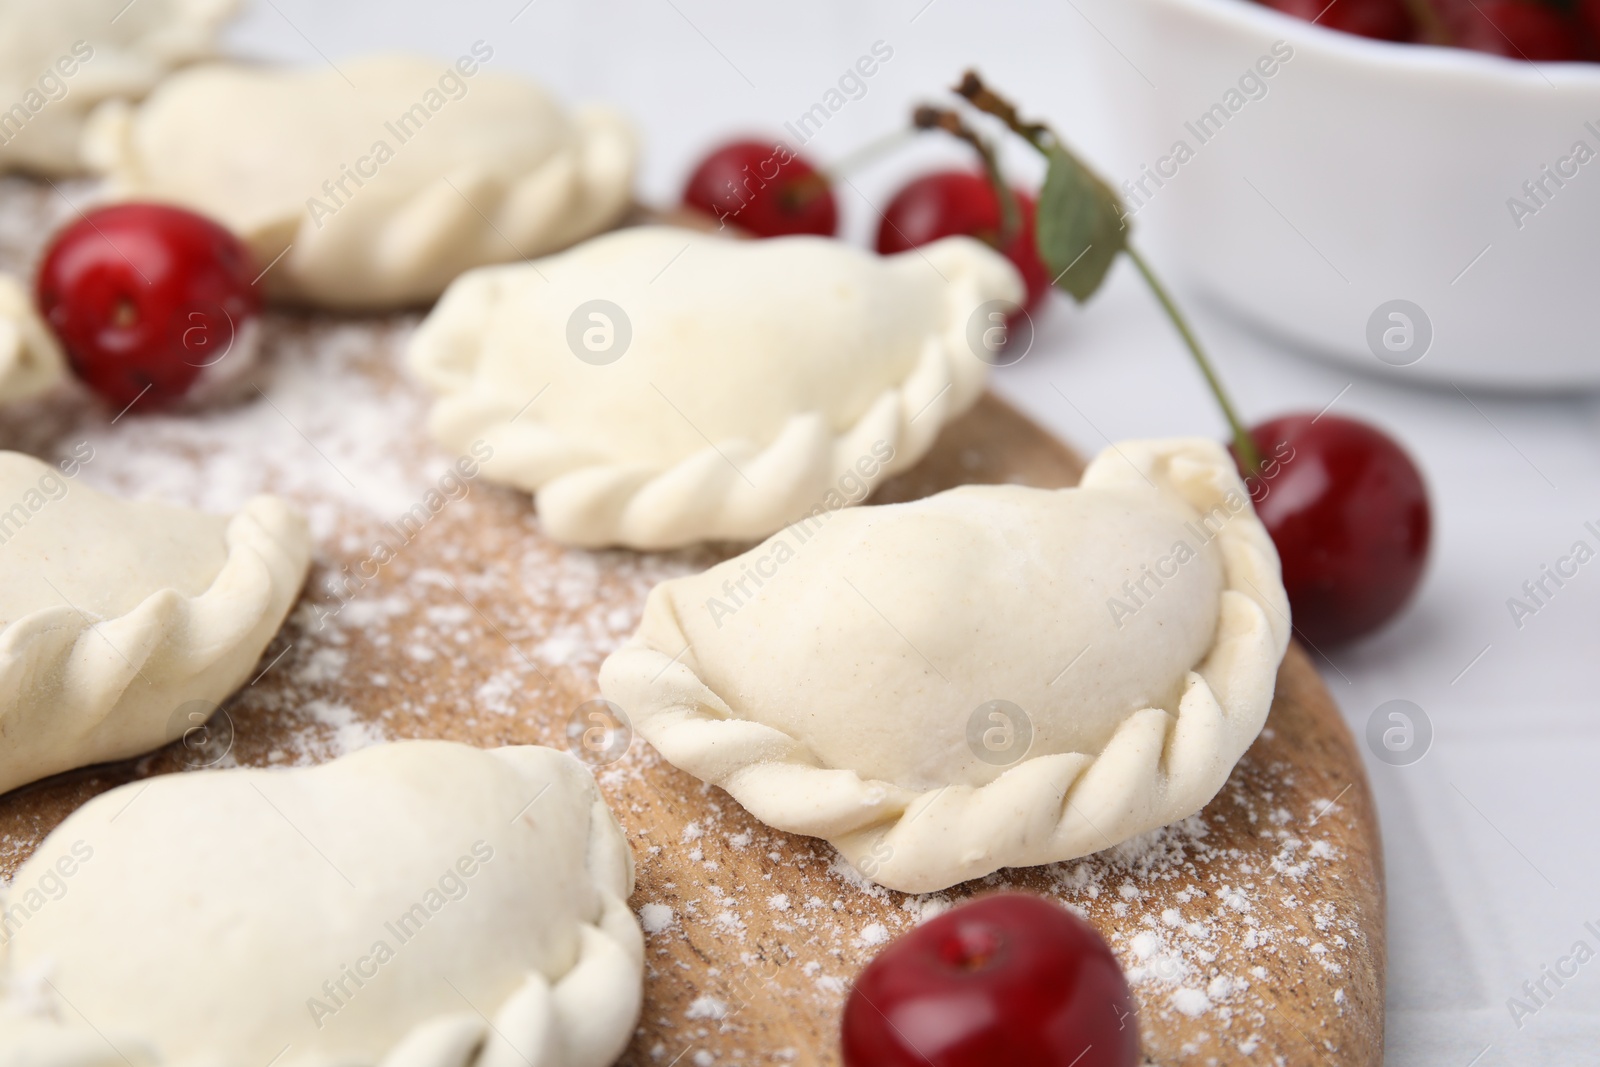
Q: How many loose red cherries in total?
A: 5